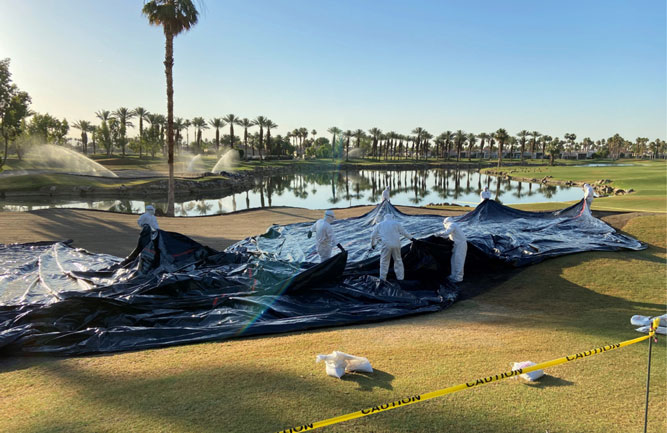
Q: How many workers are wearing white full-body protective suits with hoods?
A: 7